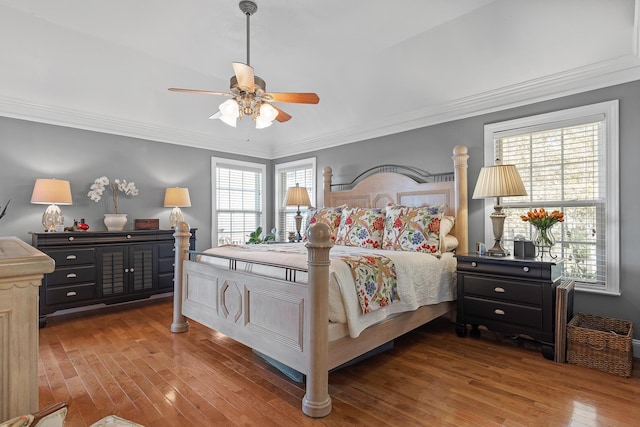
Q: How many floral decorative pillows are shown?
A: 3